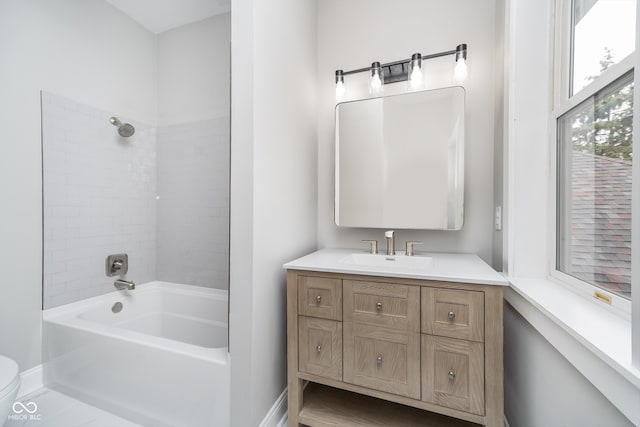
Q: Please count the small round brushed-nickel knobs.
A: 6